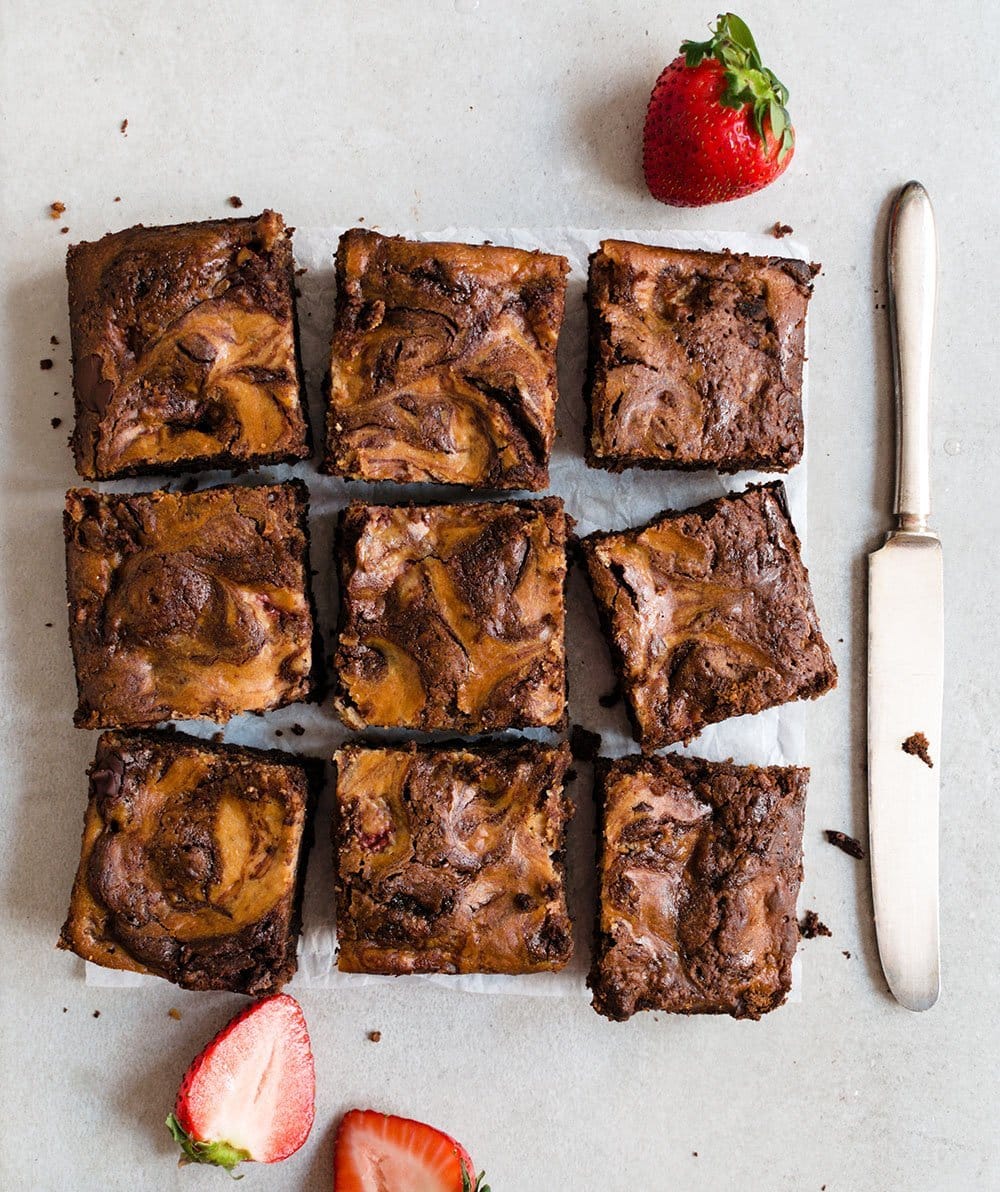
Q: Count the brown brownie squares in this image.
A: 9